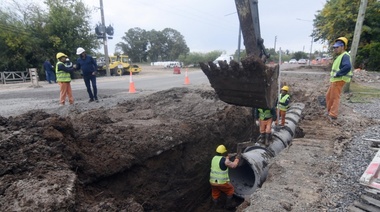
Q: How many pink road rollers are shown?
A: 0